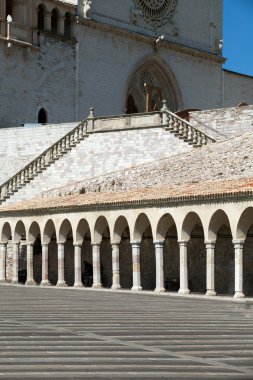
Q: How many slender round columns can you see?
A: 13